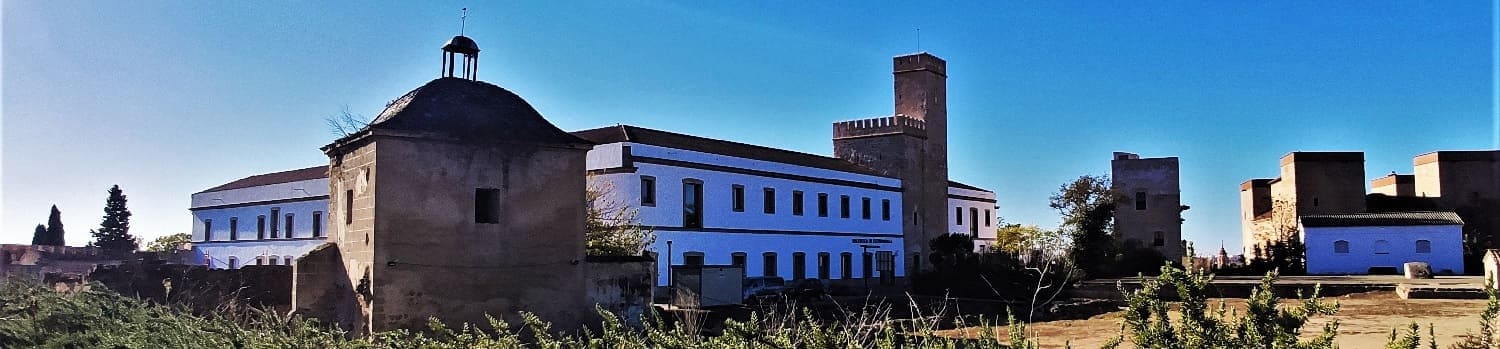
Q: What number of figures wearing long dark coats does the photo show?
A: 0